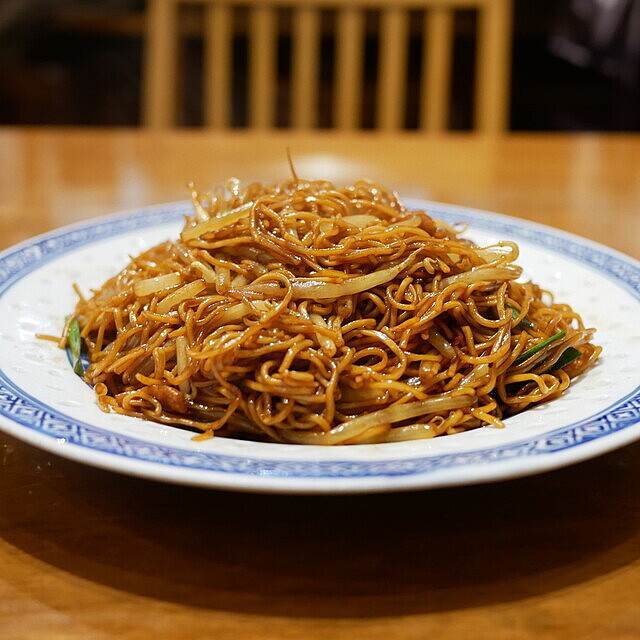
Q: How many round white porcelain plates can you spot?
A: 1